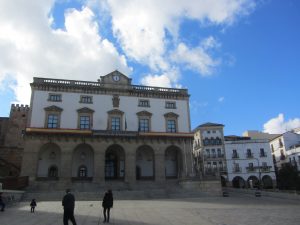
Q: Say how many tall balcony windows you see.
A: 5